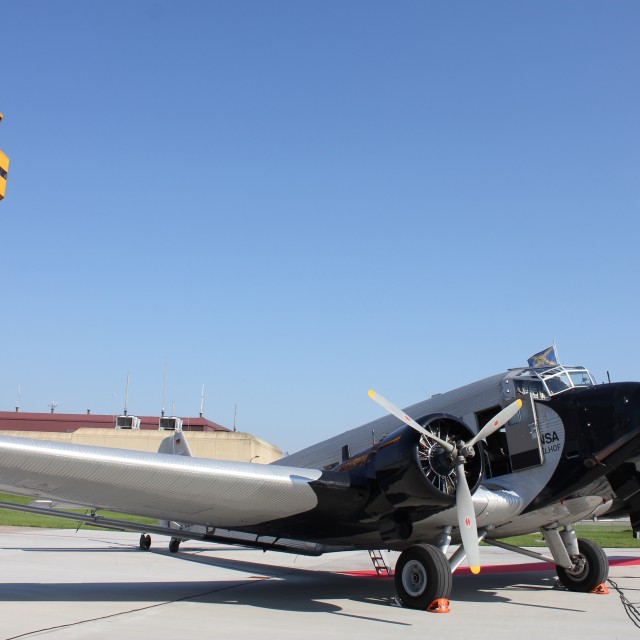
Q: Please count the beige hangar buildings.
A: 1